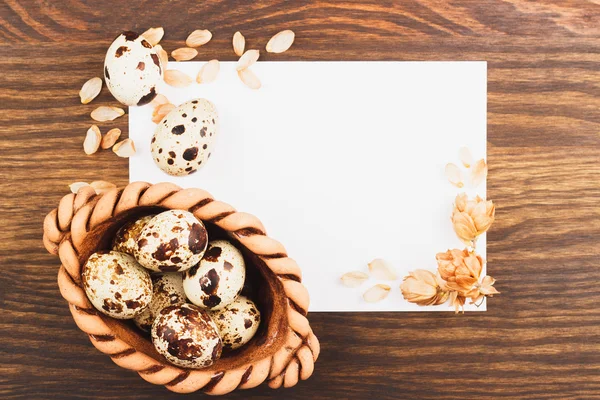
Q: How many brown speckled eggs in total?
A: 9